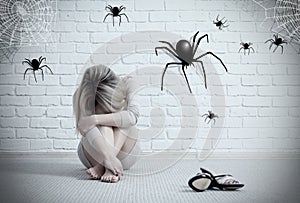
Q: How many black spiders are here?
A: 7